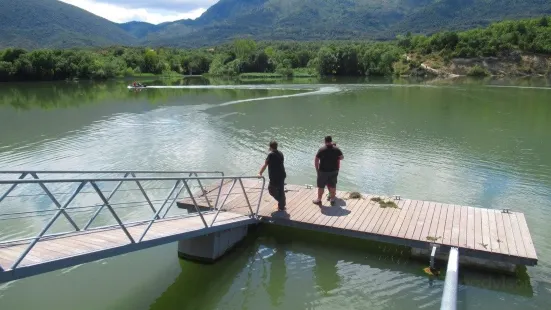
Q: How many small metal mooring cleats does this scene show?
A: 3